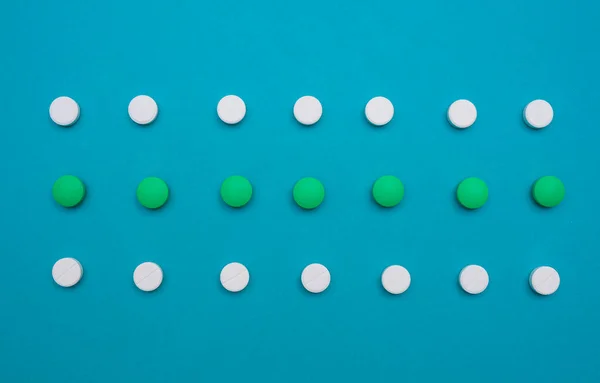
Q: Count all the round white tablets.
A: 14